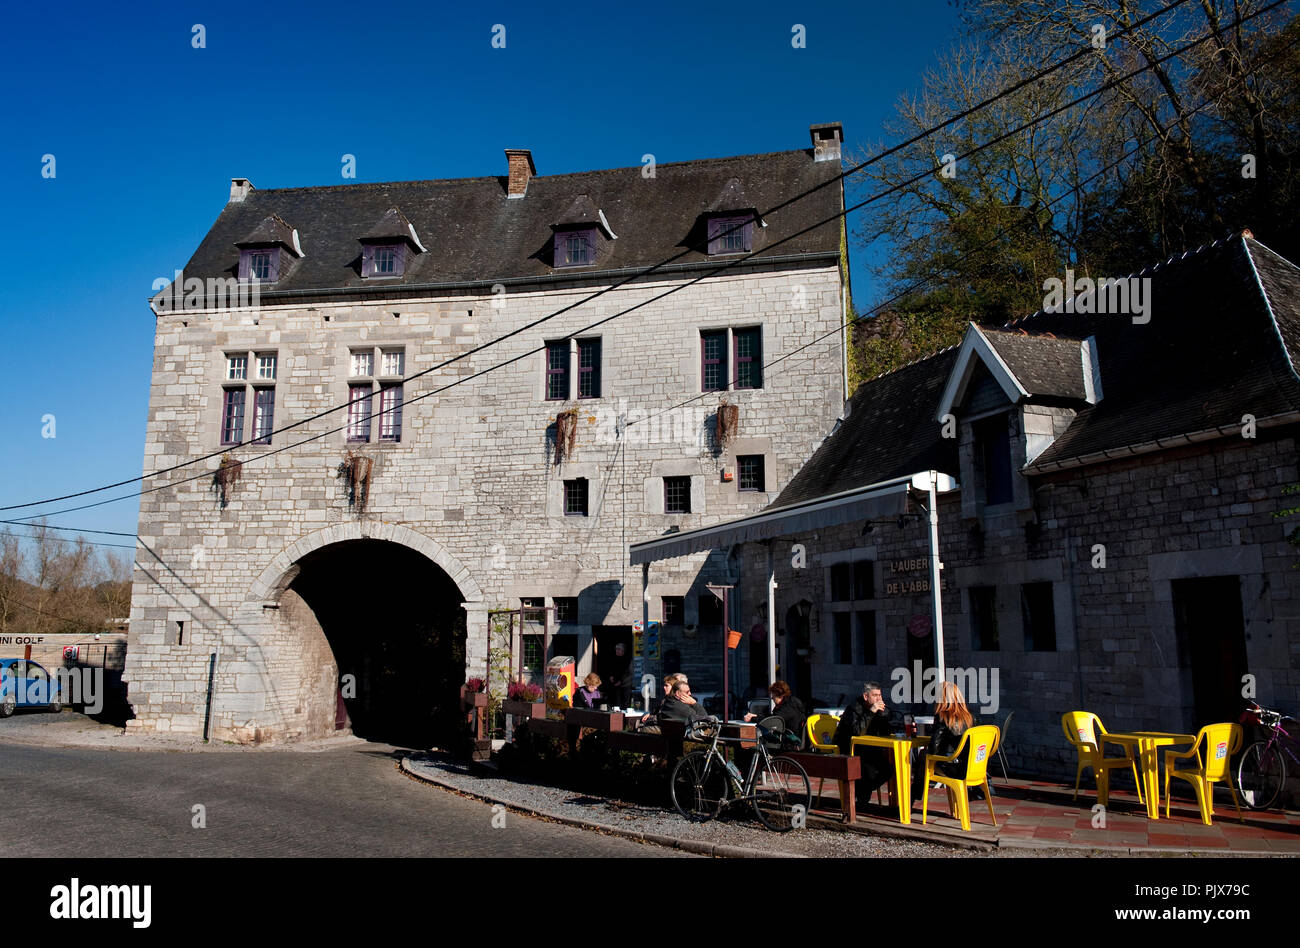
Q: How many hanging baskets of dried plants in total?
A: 4